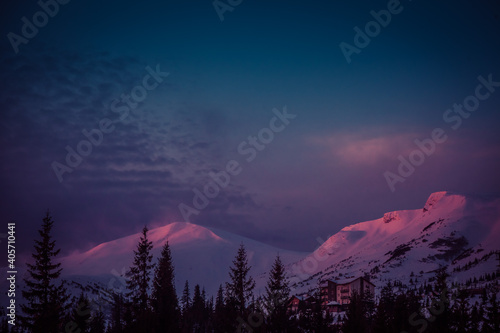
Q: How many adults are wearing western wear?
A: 0